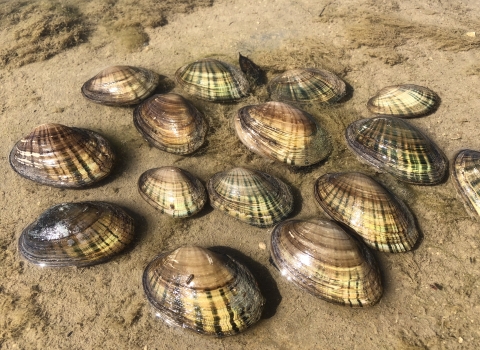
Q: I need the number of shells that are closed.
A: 15